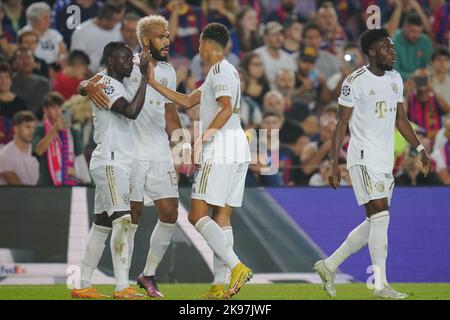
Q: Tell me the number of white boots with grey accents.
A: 2